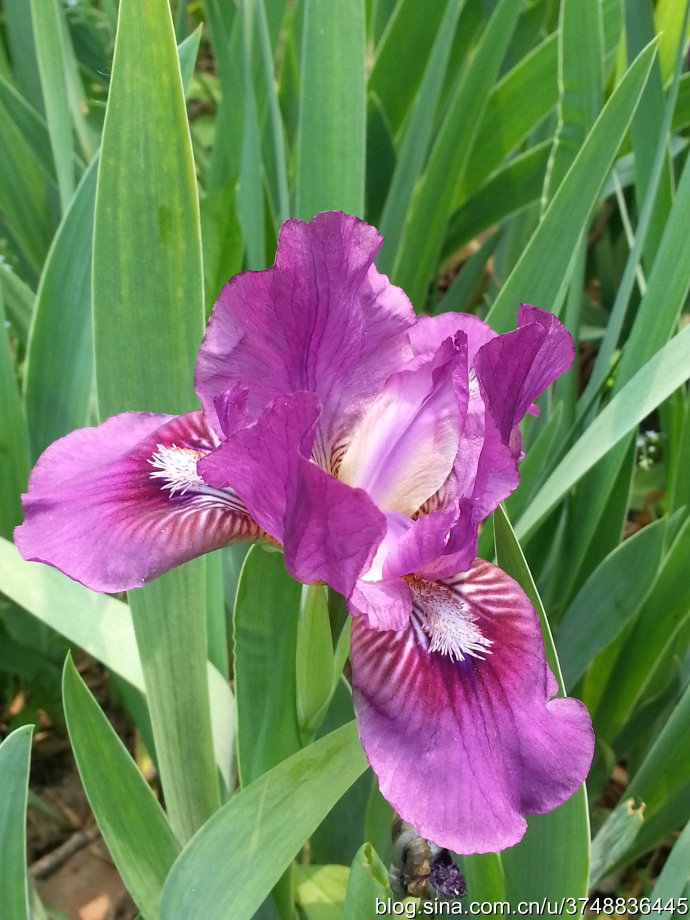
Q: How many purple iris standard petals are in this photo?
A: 3